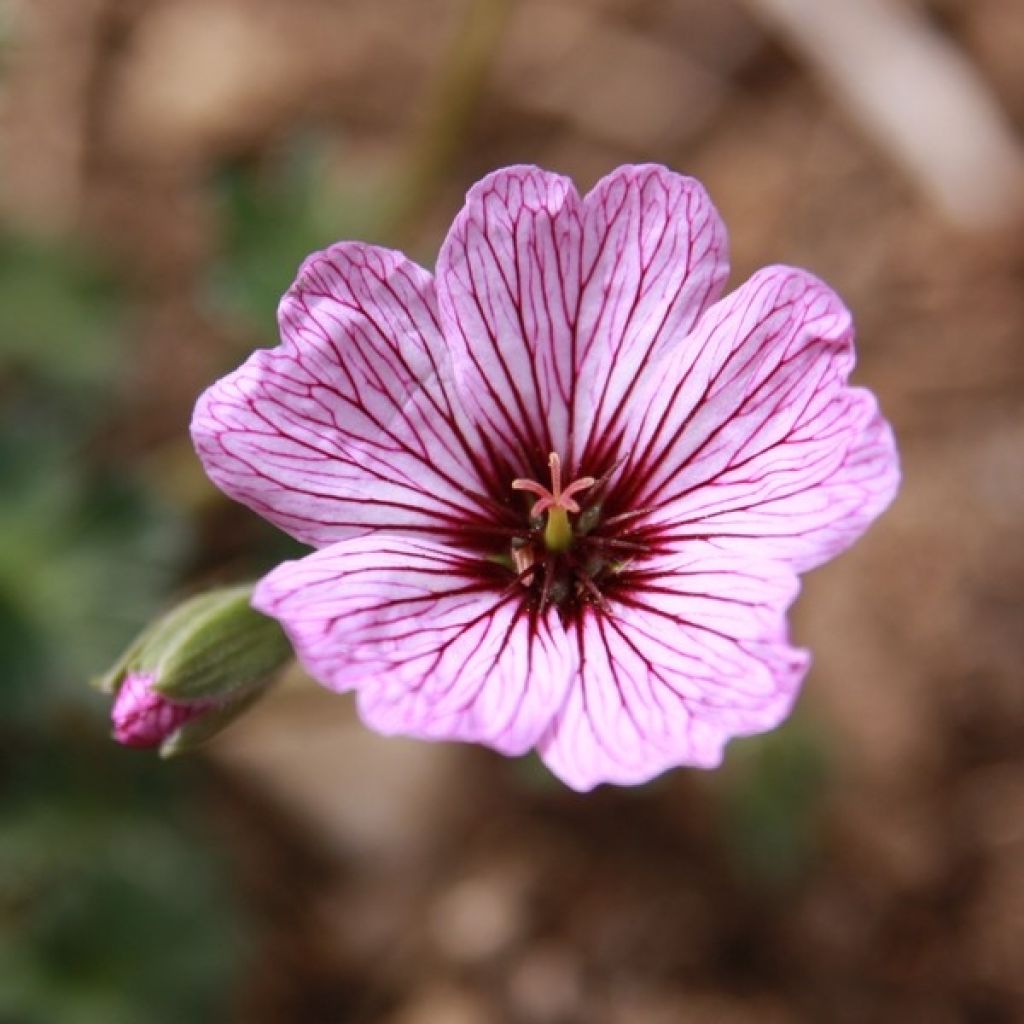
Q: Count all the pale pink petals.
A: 5